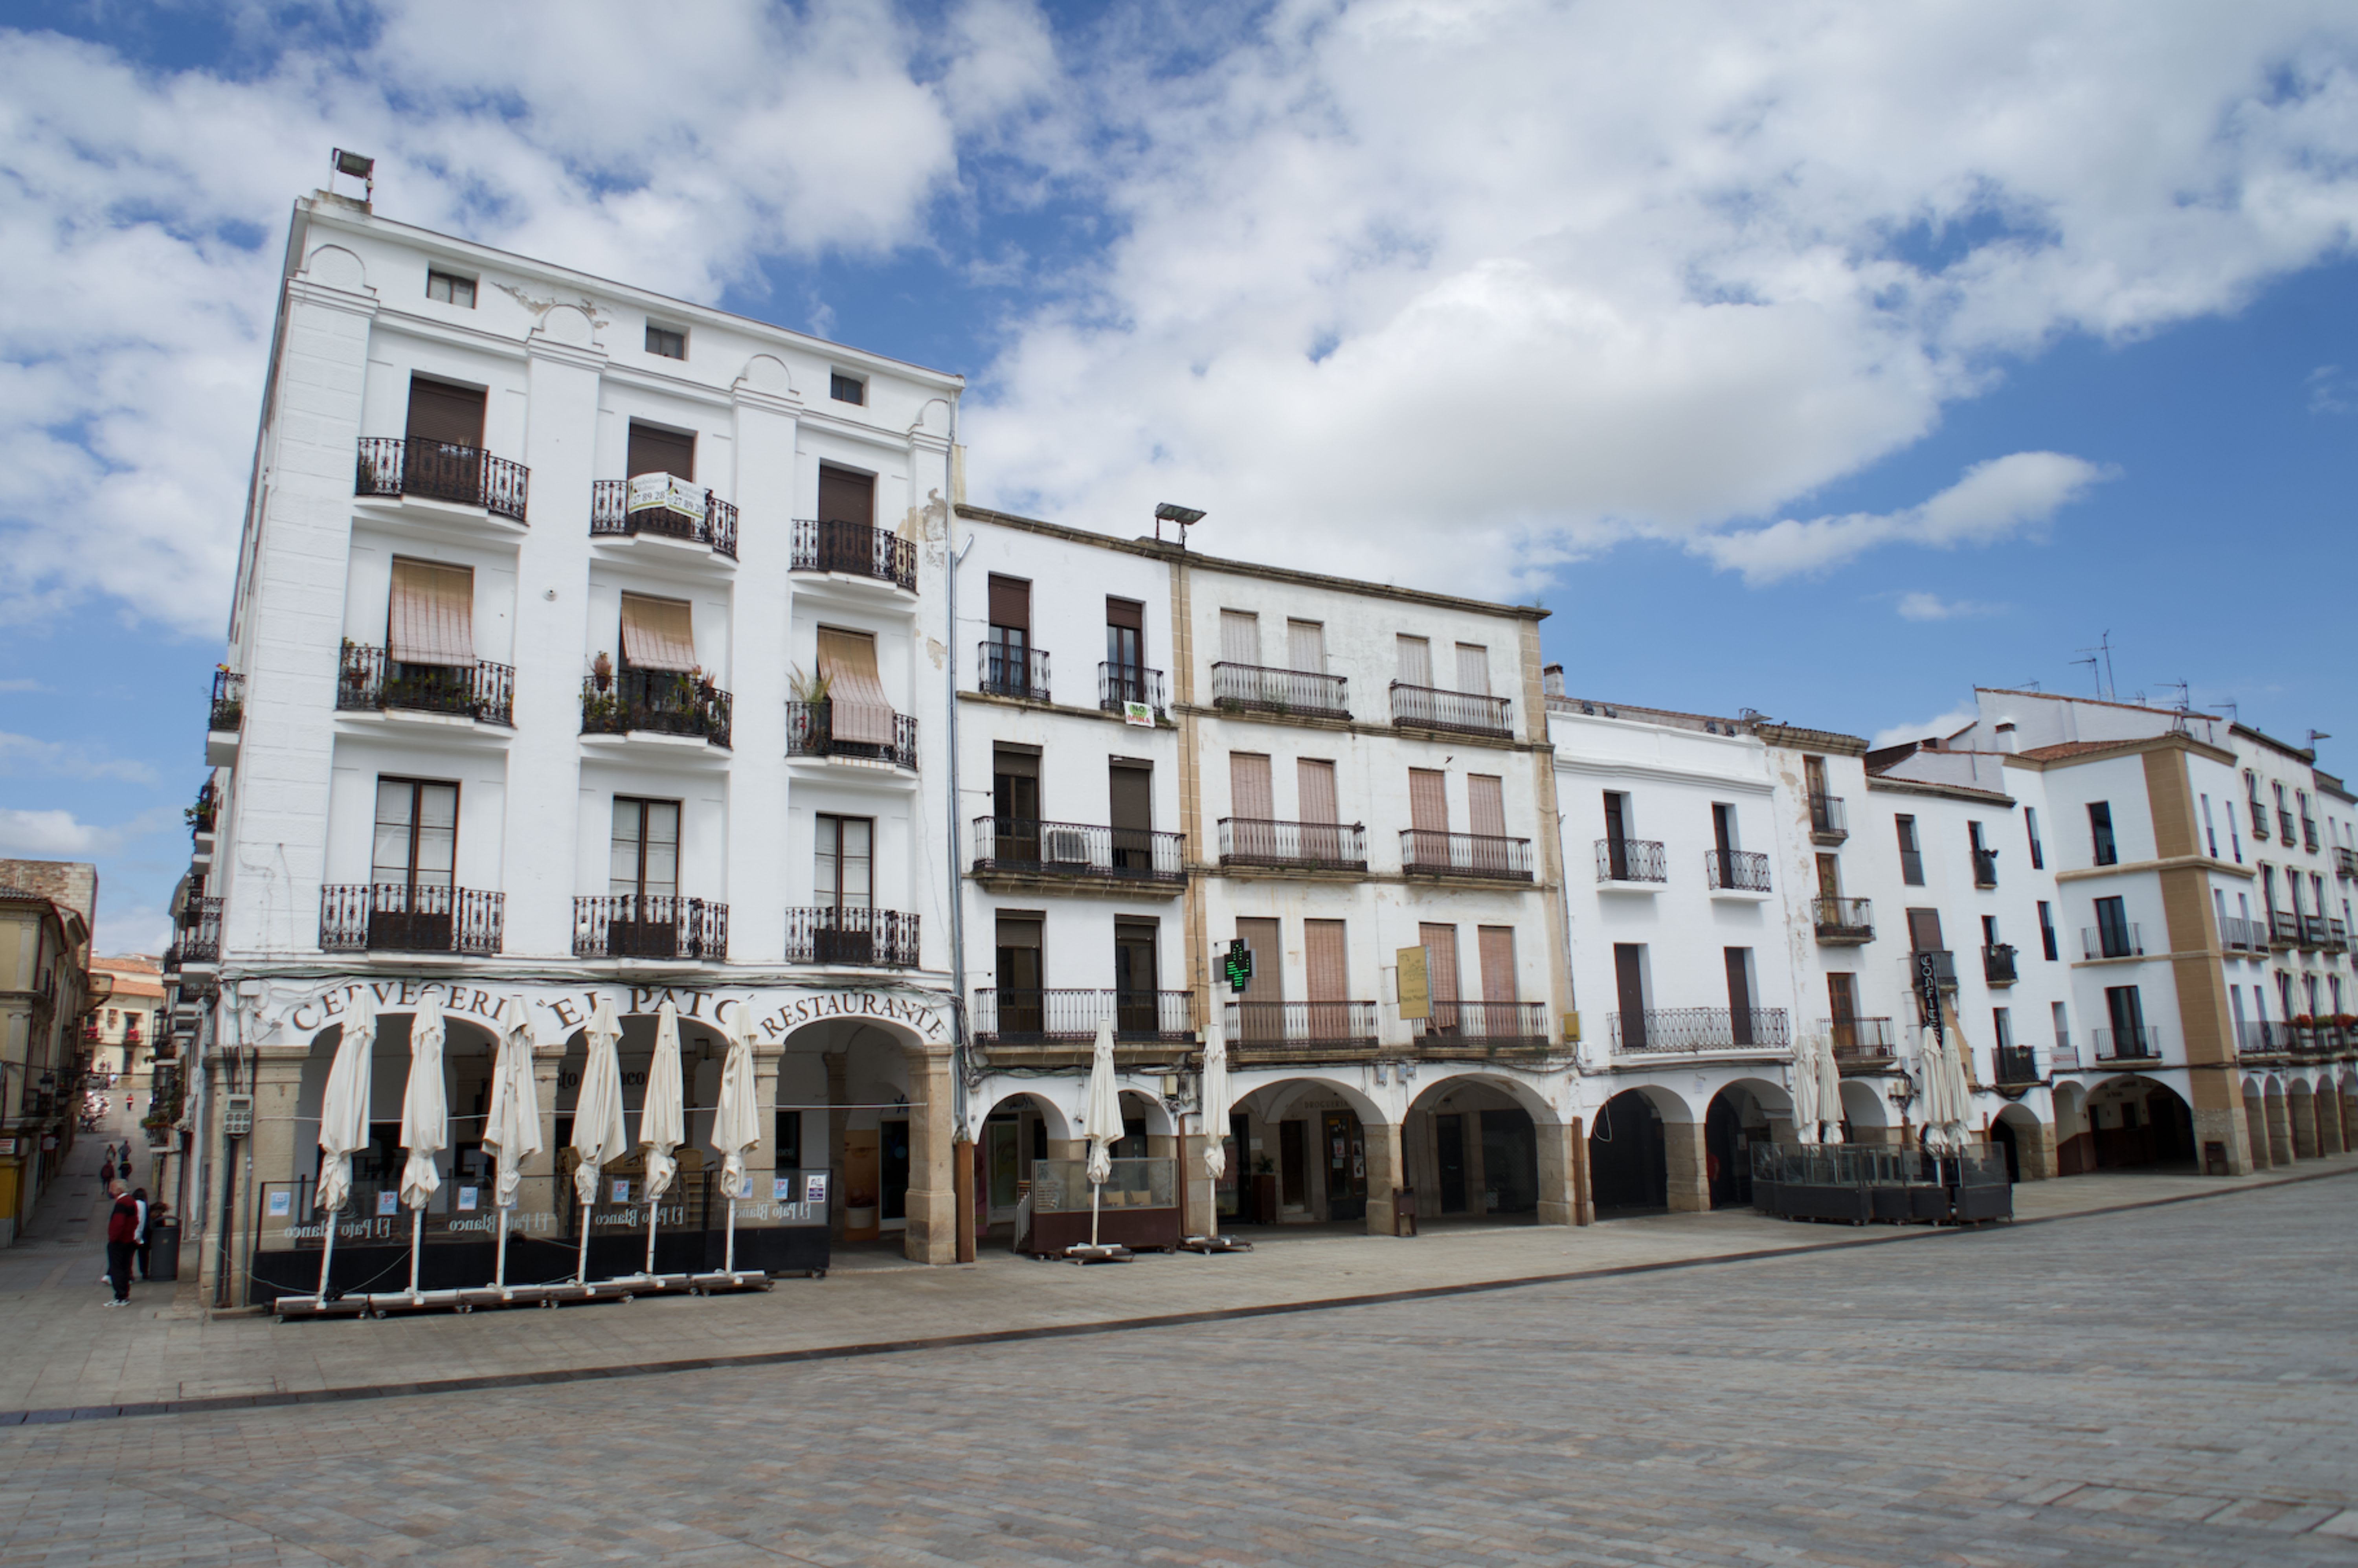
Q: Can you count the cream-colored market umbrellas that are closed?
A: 12